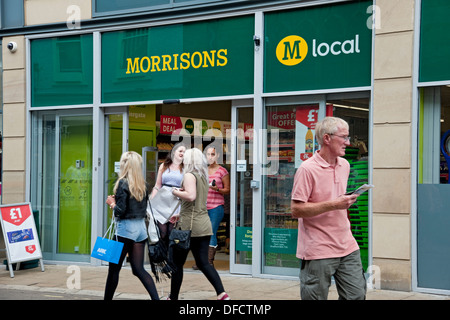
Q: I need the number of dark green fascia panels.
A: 4